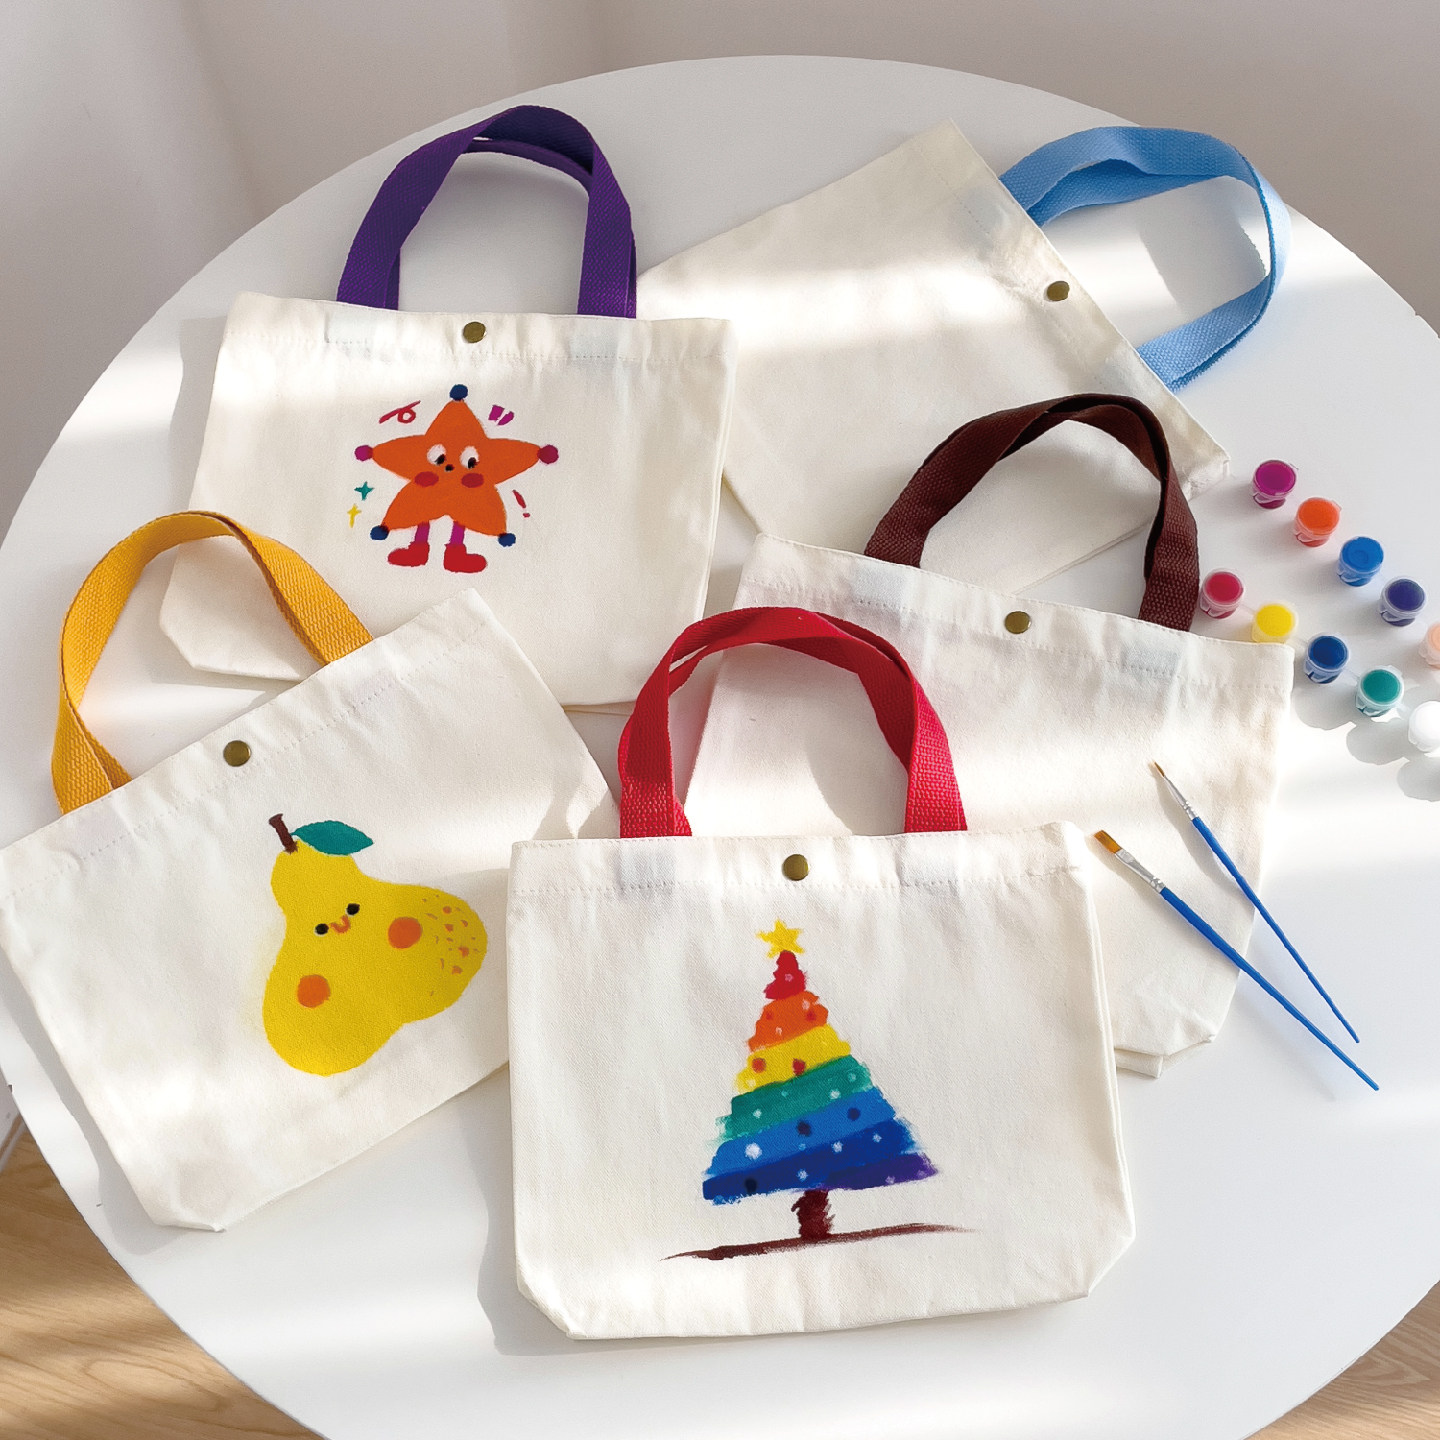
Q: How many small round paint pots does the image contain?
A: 10